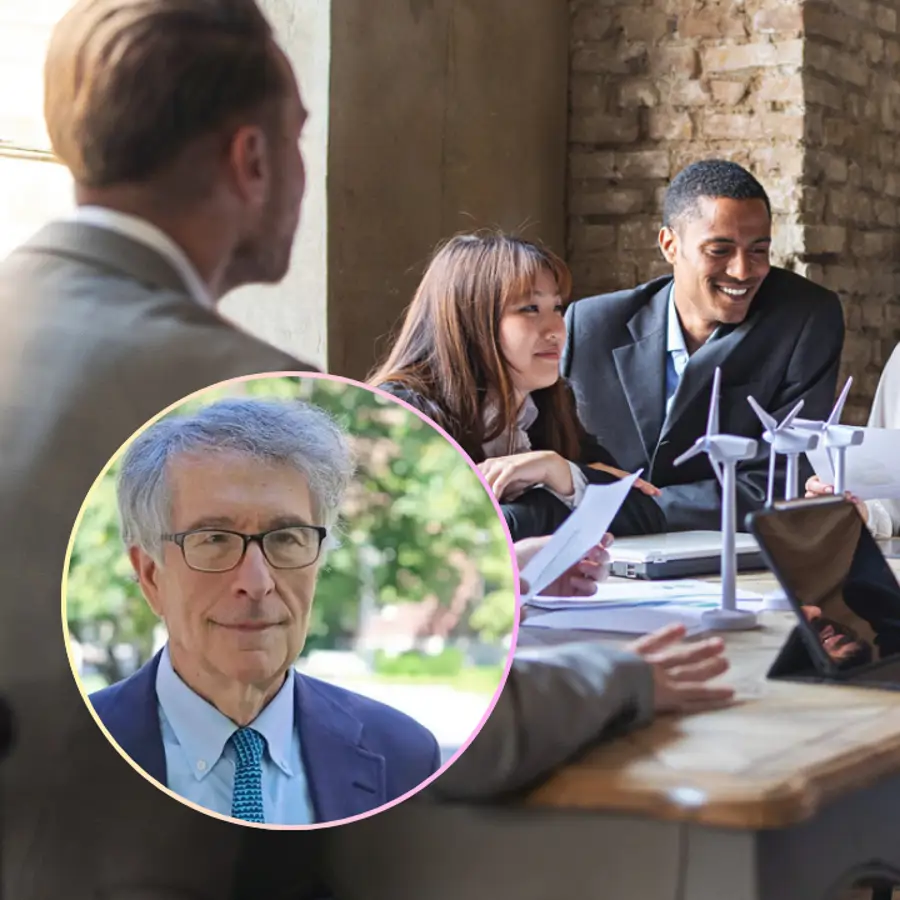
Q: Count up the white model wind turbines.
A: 3